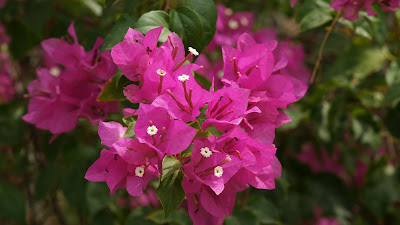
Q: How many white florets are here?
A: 7